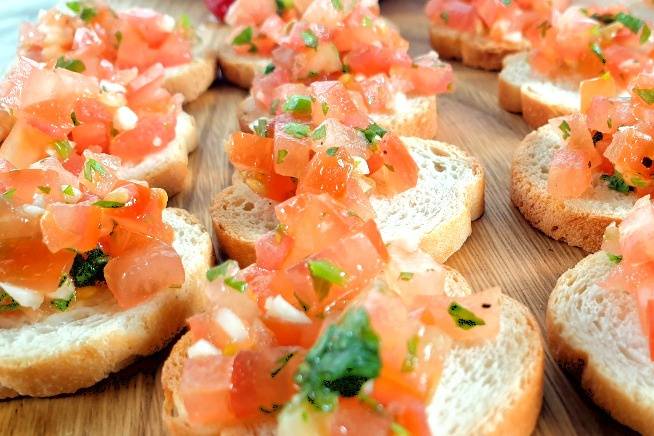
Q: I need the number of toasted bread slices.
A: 11